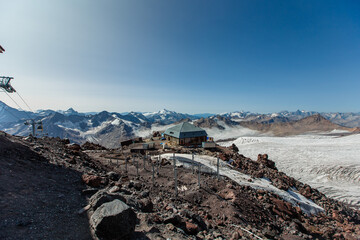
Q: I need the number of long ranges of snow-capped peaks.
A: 1